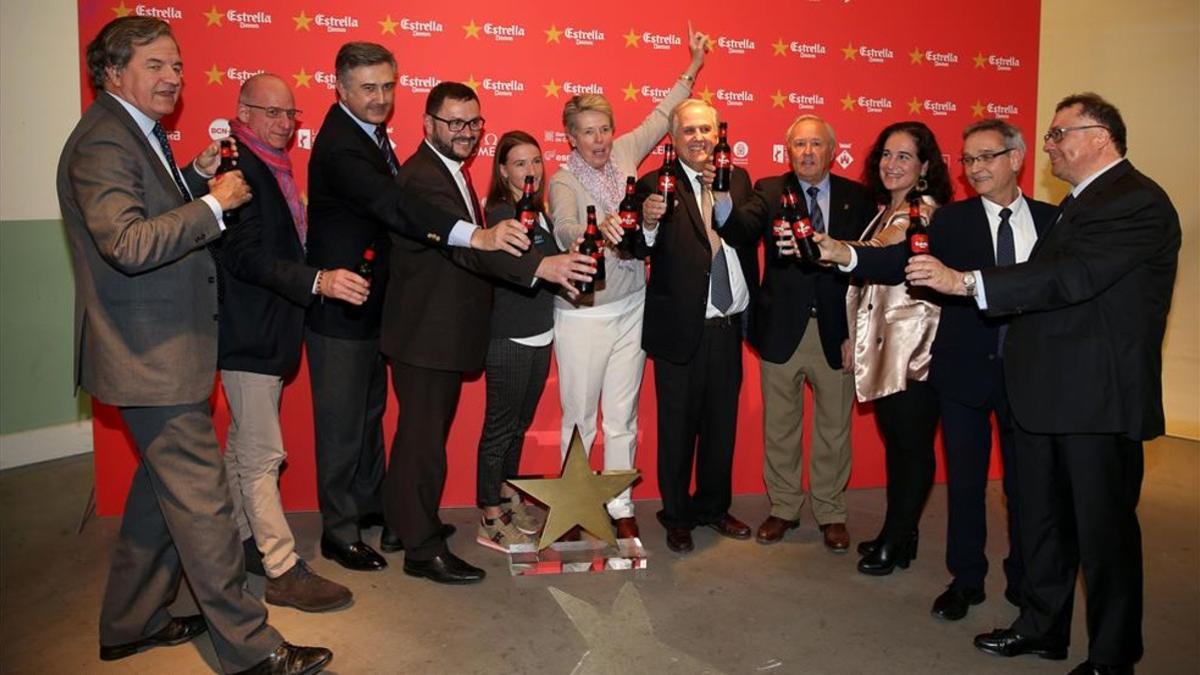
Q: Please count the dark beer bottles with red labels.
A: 11